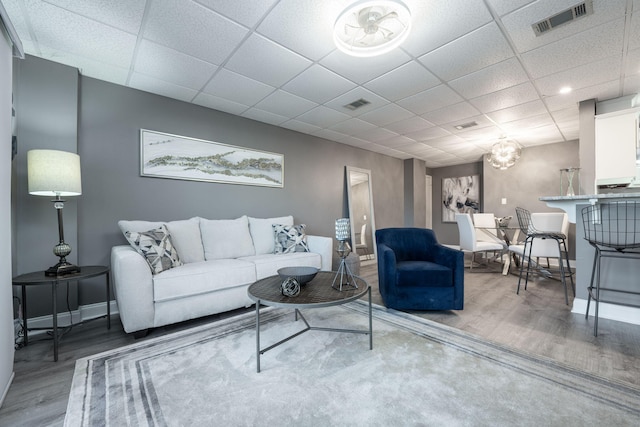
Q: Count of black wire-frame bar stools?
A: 2